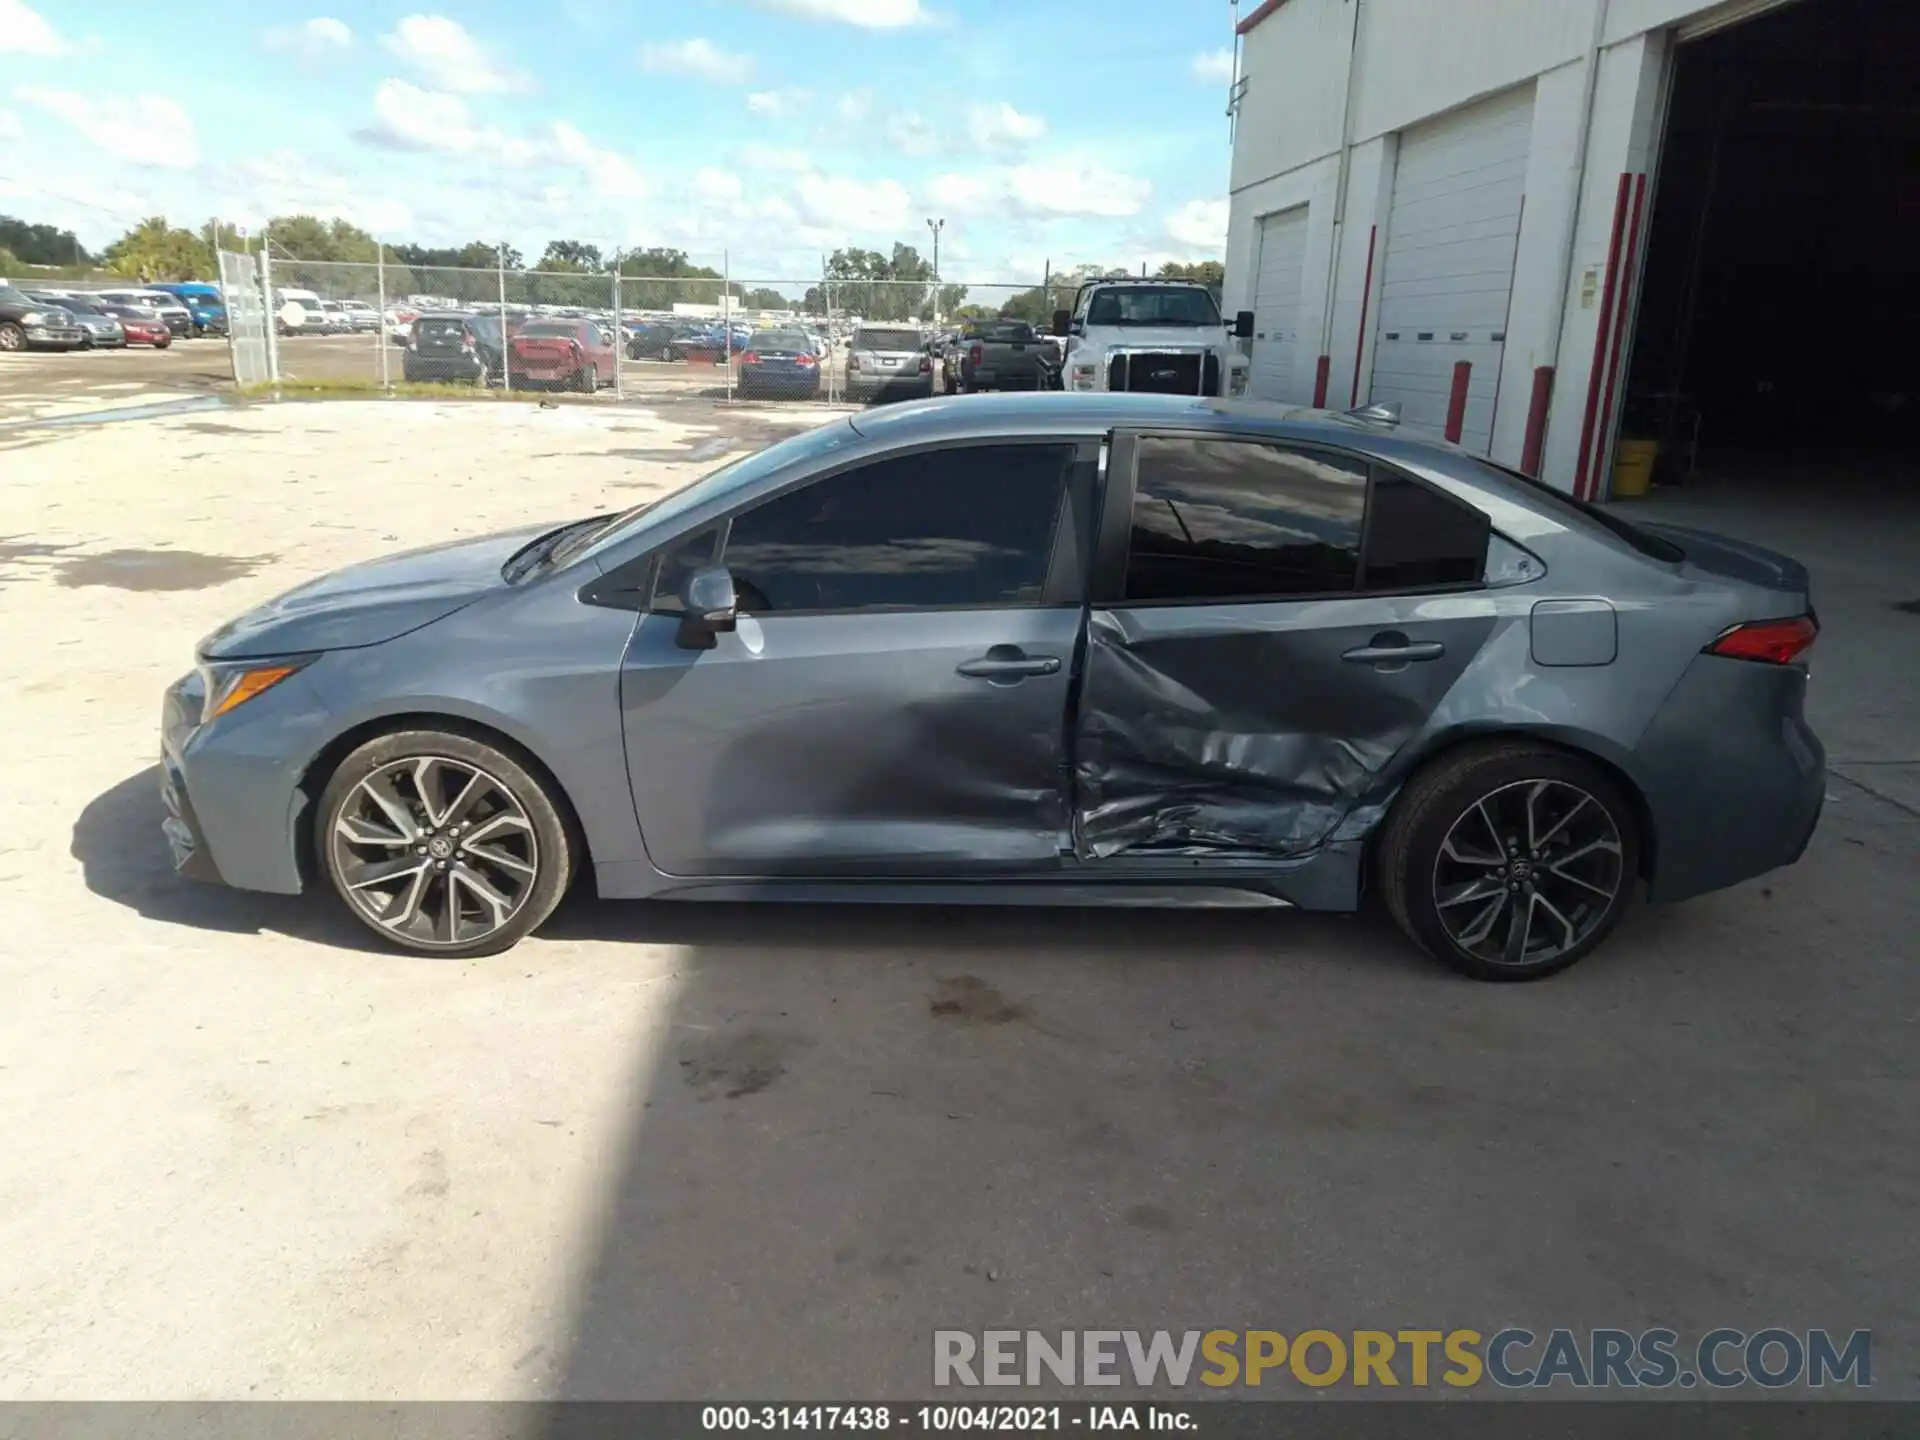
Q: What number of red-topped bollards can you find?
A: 3